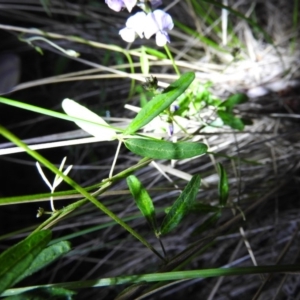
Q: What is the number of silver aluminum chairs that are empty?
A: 0